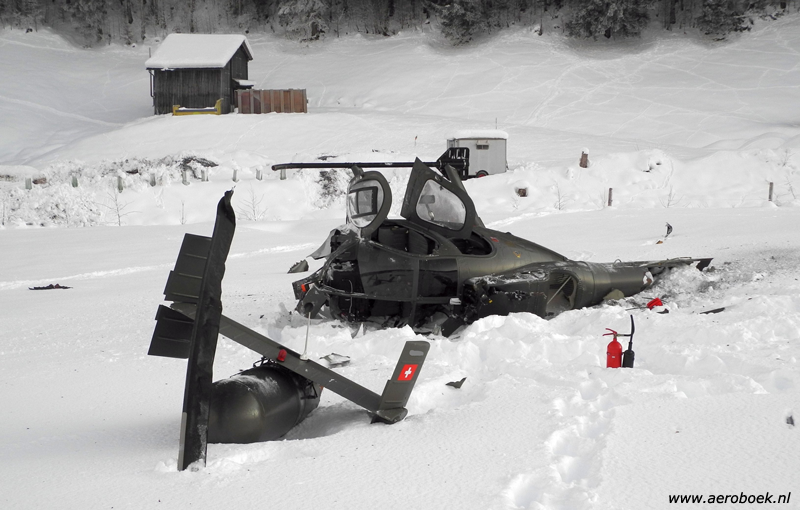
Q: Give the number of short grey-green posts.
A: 9